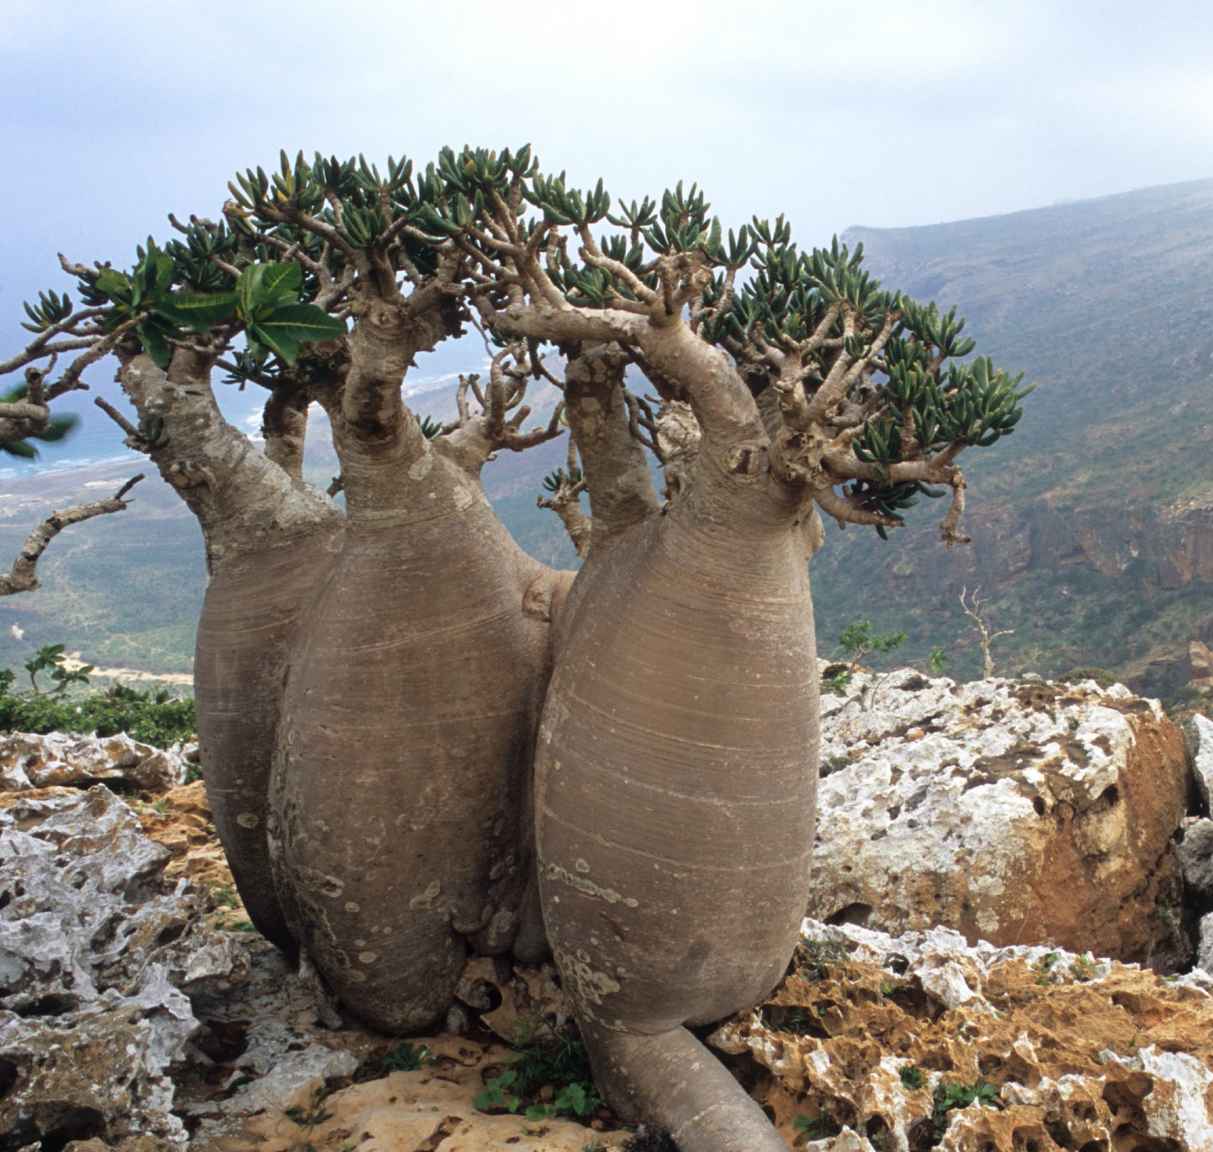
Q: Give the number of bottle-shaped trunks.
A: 3